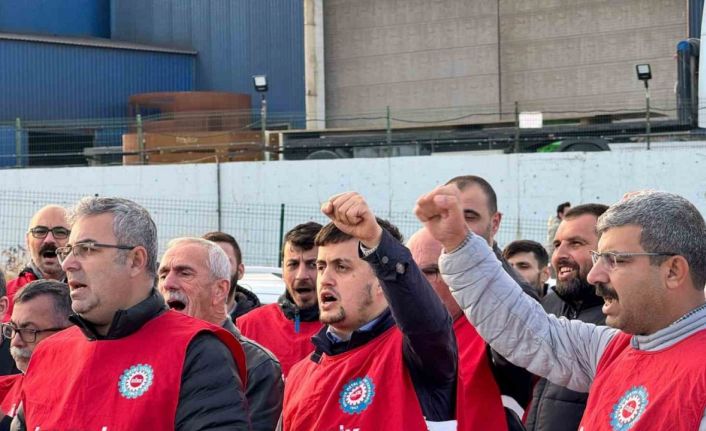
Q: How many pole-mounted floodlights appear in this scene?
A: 2